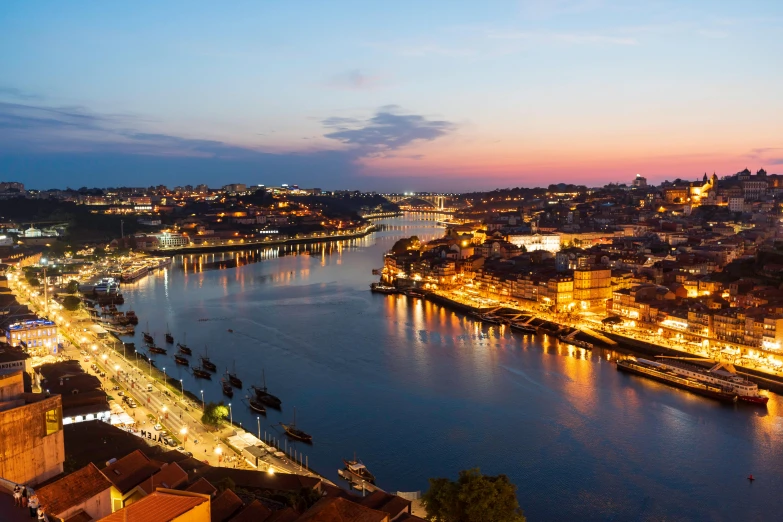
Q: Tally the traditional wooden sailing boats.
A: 12